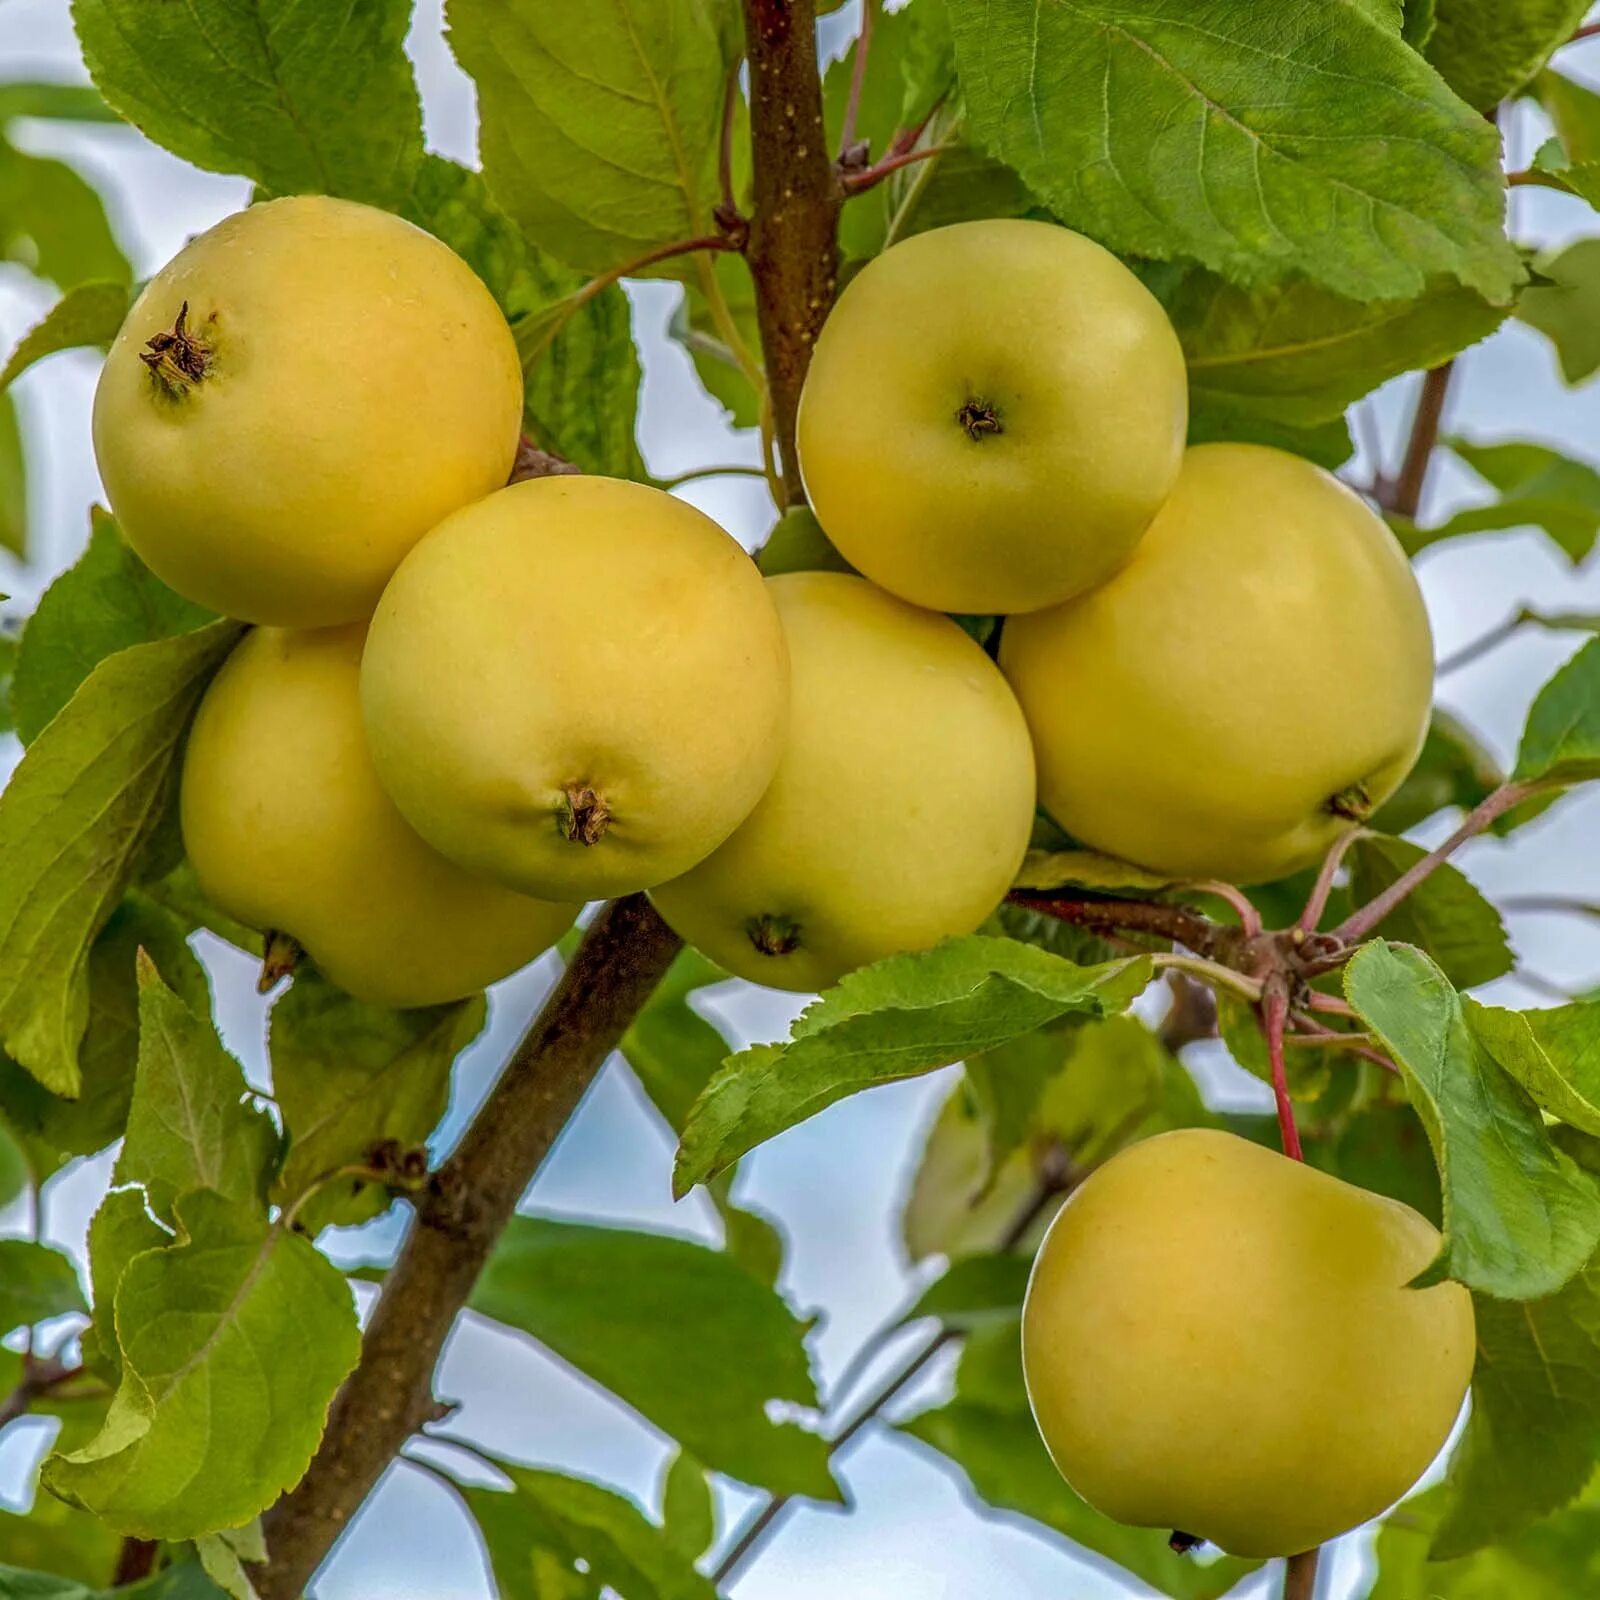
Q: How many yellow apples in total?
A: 7